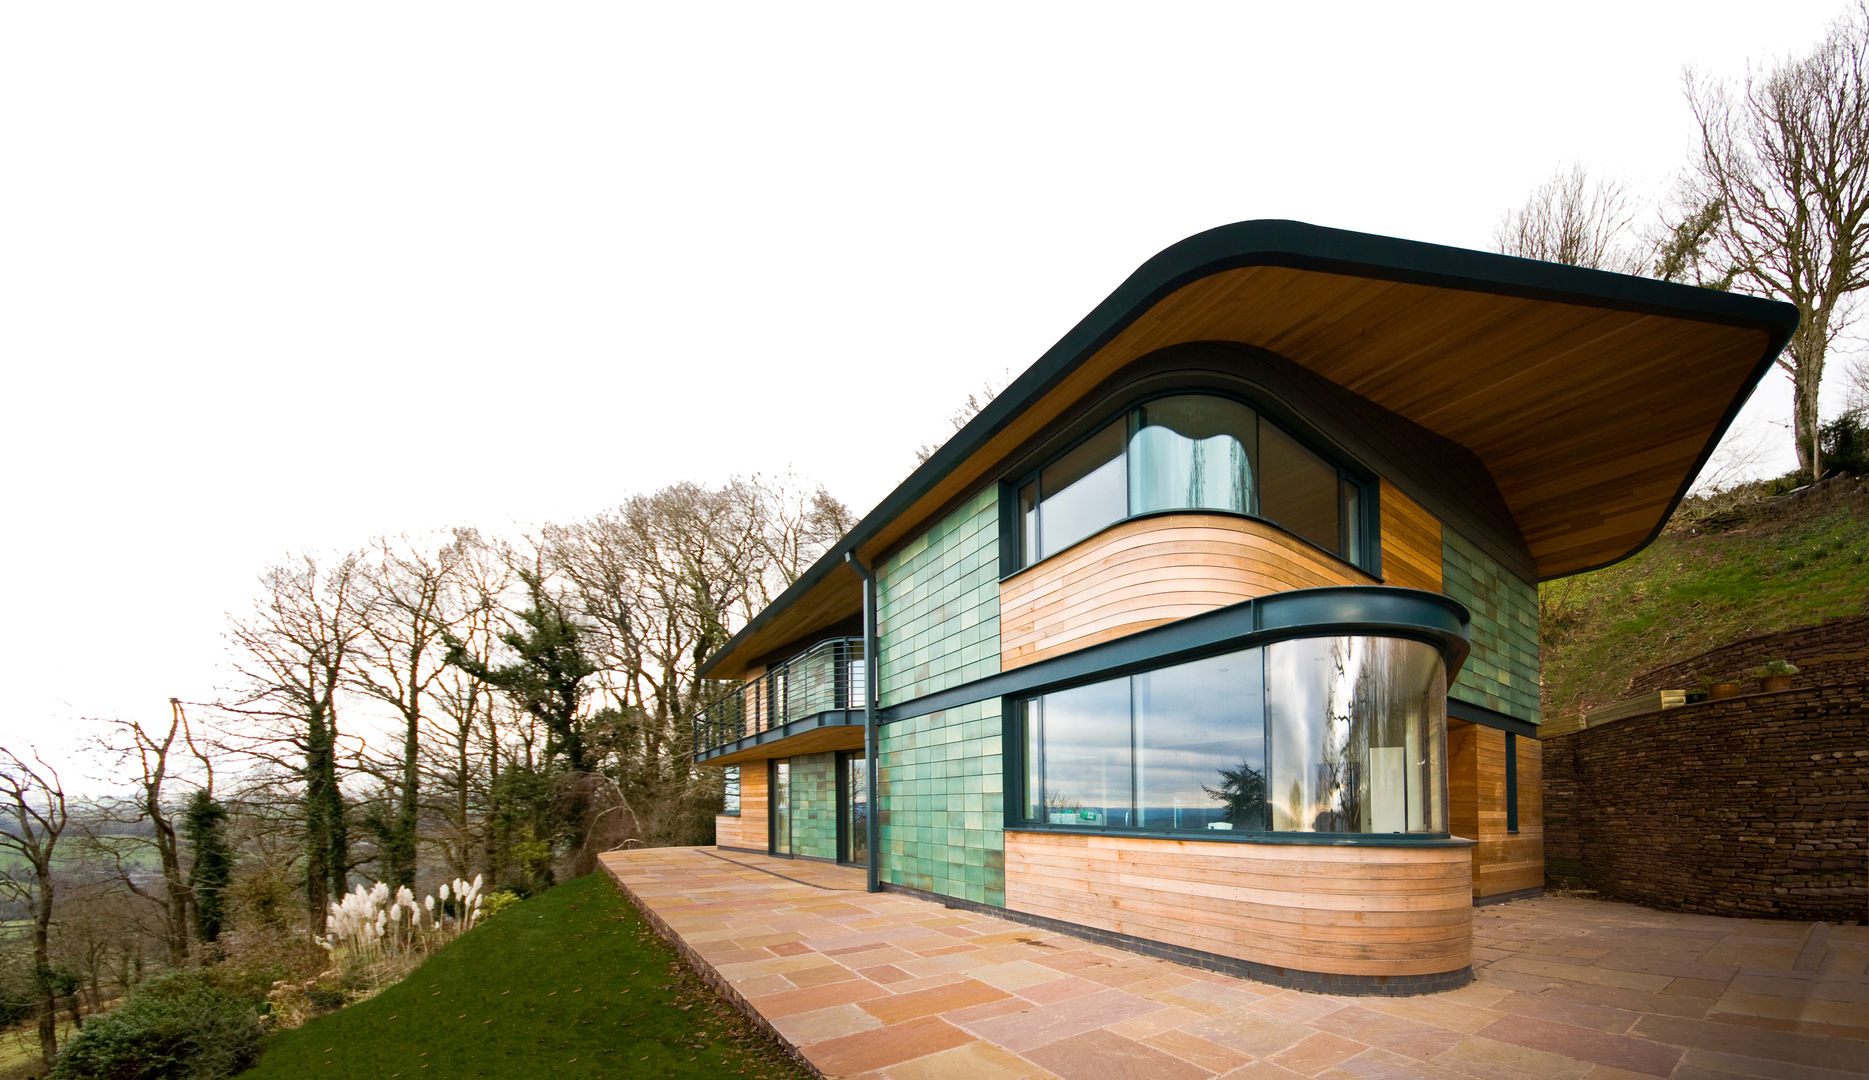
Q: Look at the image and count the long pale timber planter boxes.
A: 2